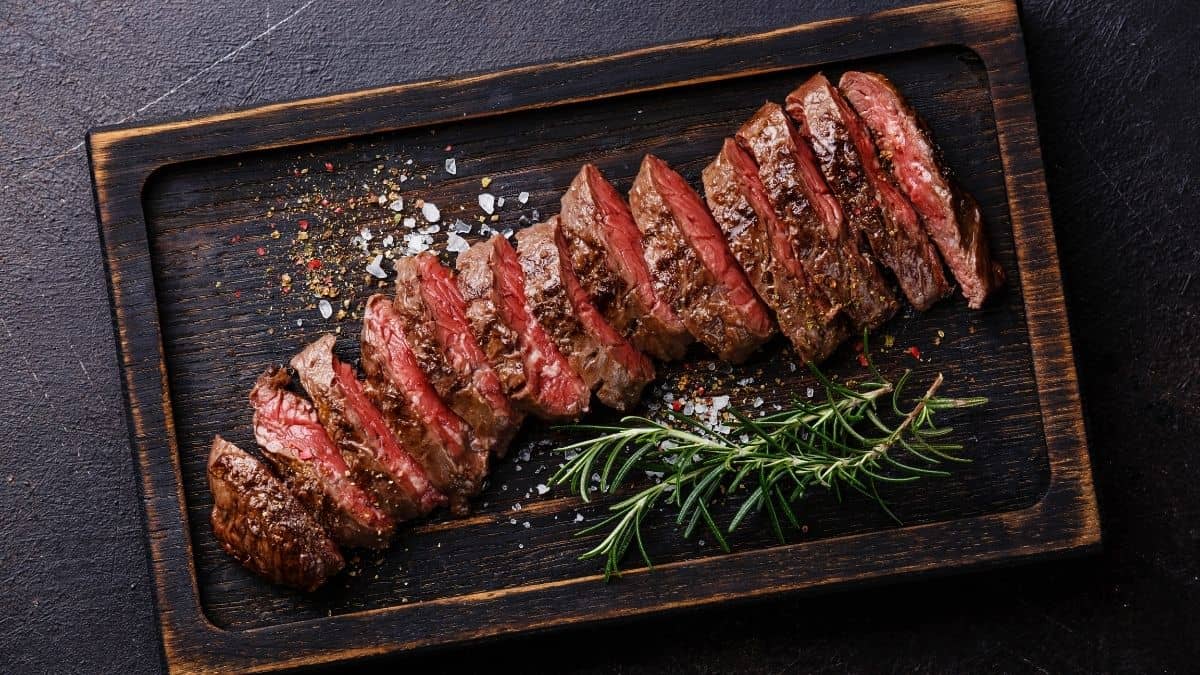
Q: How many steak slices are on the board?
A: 13